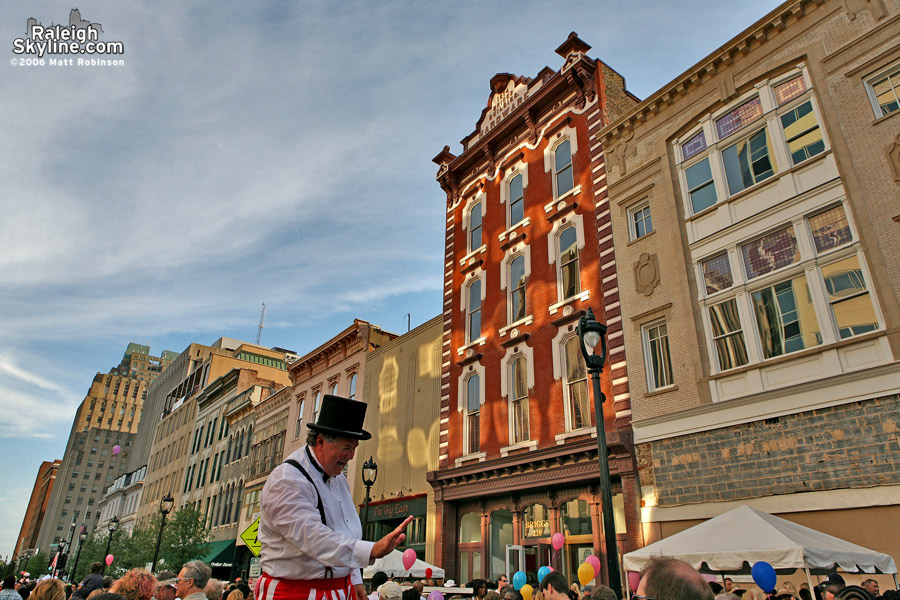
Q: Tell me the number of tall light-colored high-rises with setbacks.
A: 1